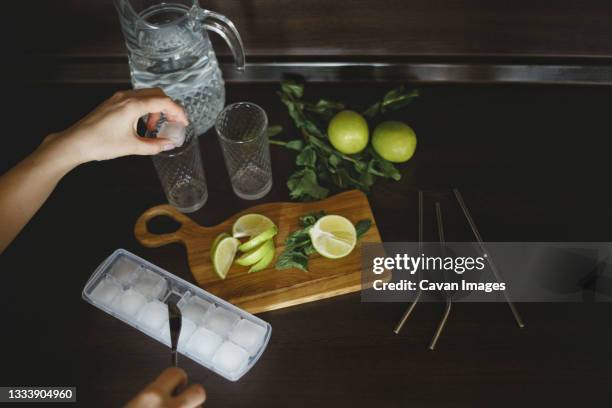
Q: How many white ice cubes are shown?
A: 12